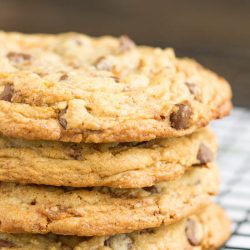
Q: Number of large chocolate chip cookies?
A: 4